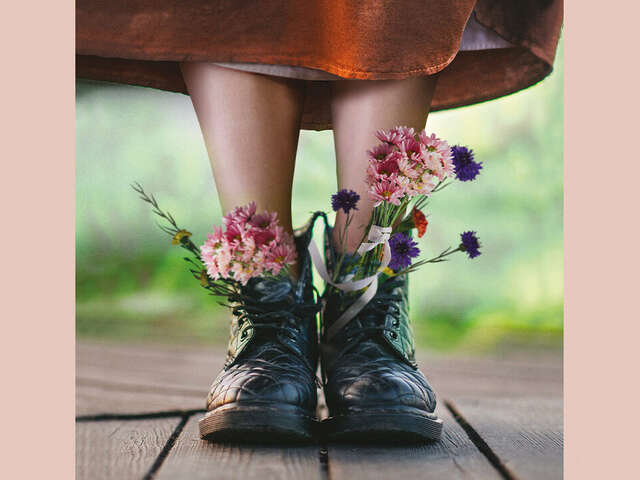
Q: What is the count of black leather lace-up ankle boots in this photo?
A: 2